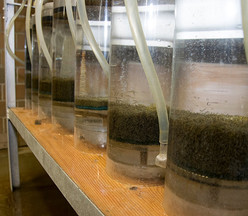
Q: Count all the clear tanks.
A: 7